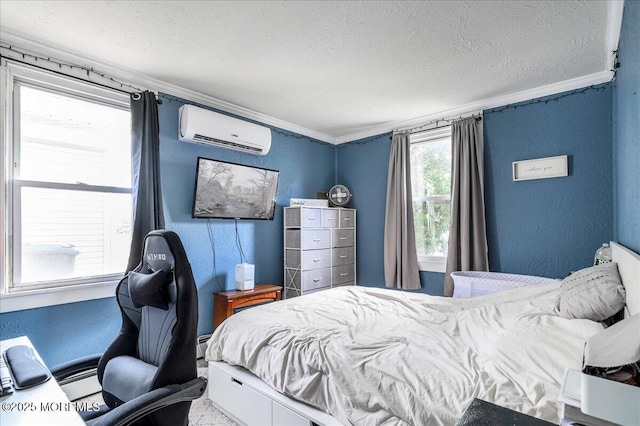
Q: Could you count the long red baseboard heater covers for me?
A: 0